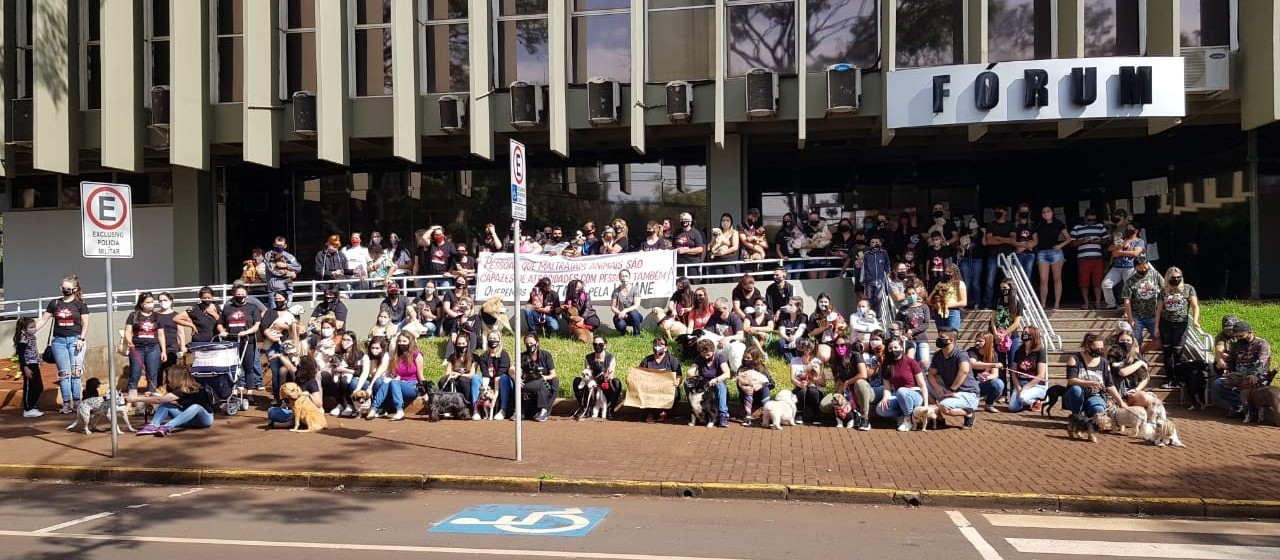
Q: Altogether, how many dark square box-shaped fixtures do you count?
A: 9